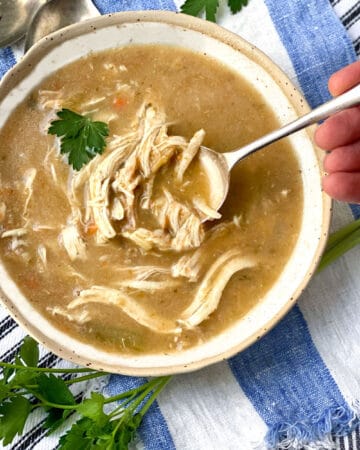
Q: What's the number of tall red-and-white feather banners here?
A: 0